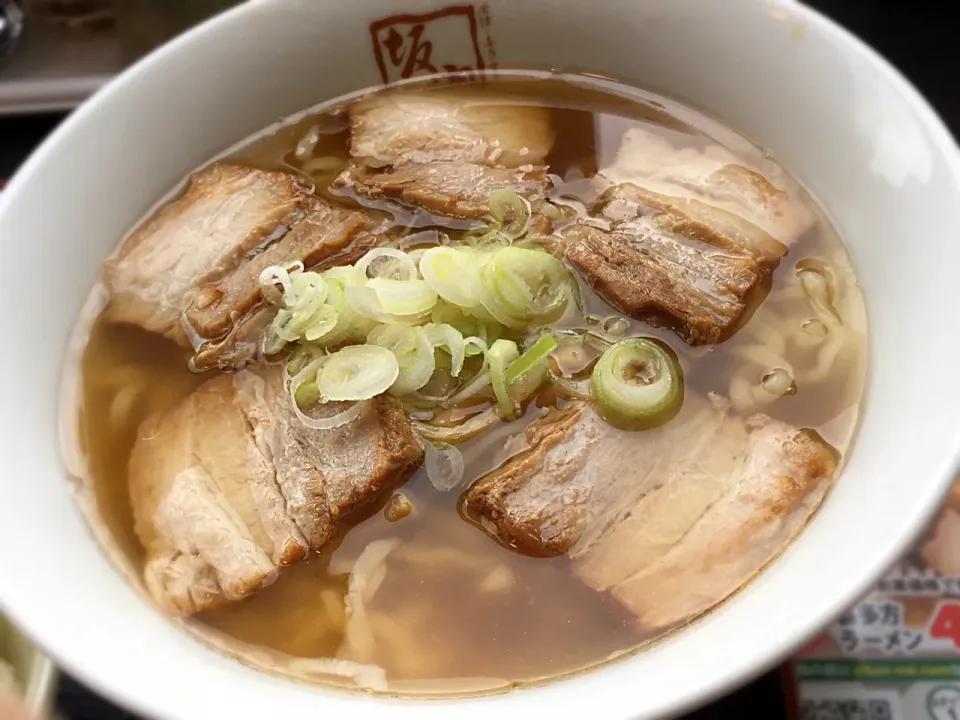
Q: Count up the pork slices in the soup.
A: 5